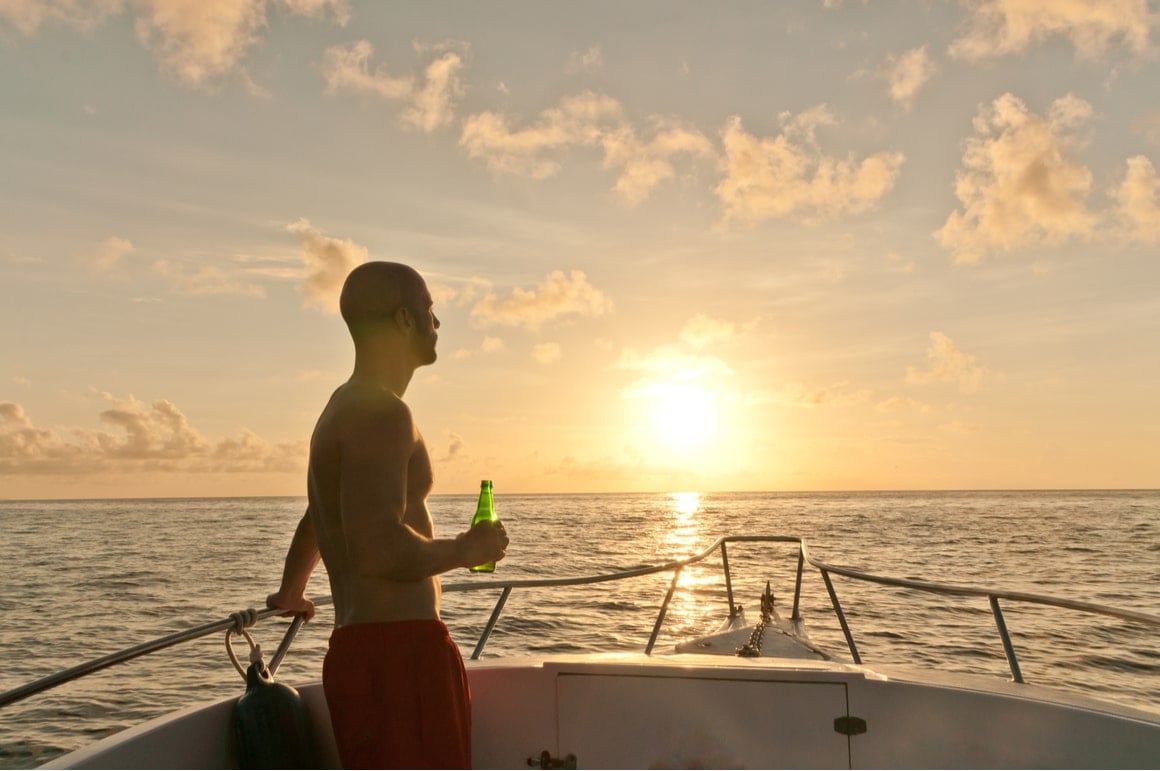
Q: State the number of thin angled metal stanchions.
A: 7